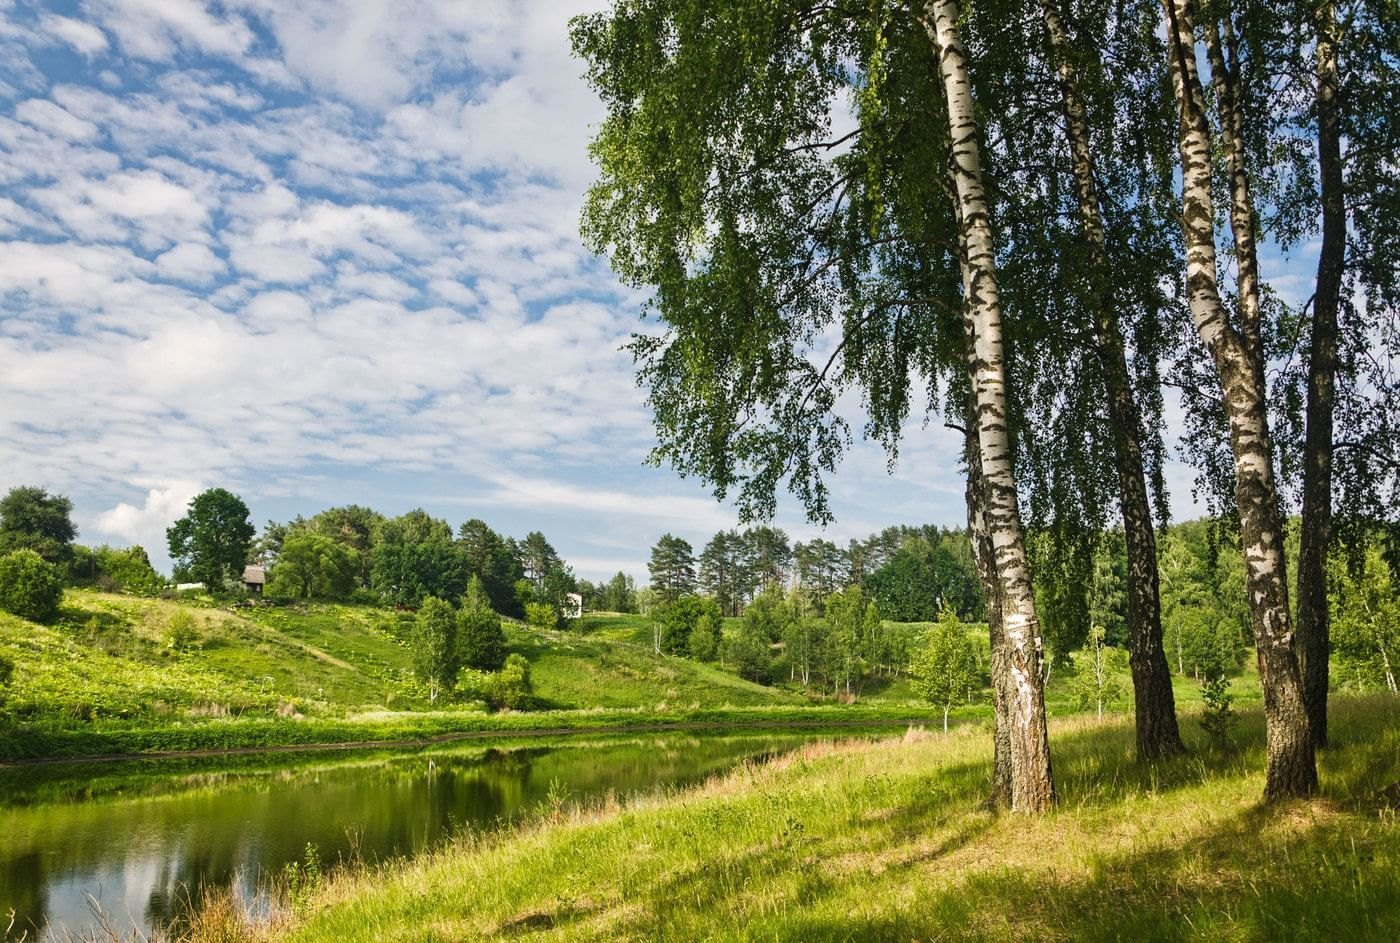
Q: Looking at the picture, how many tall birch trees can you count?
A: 5